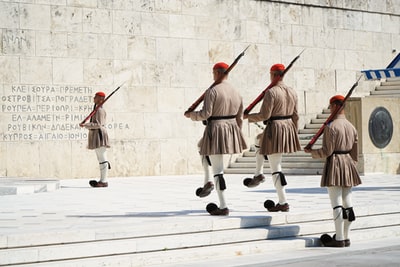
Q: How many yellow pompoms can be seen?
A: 0